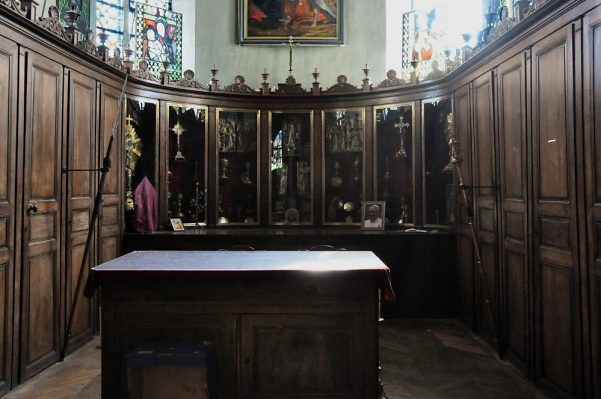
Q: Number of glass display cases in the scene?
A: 7